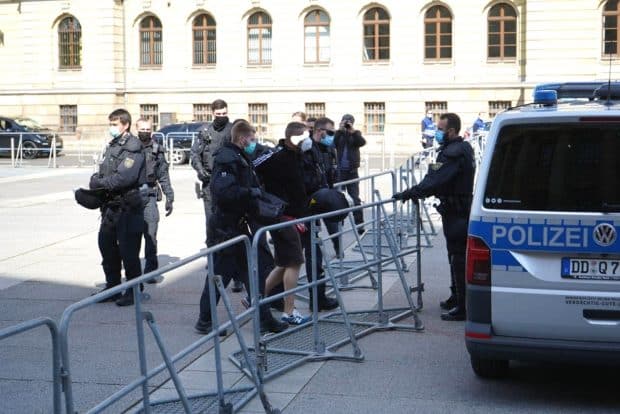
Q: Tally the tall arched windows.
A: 9